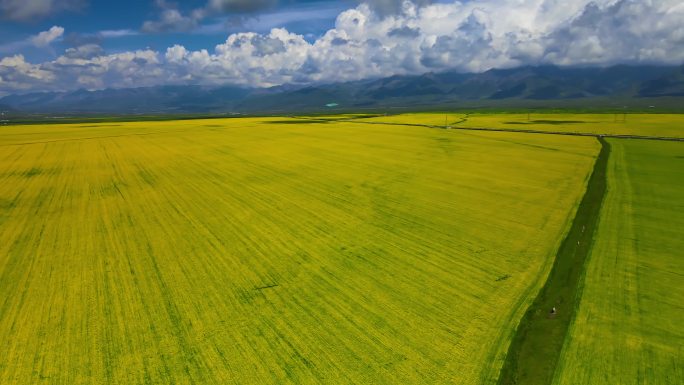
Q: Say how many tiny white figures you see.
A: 3